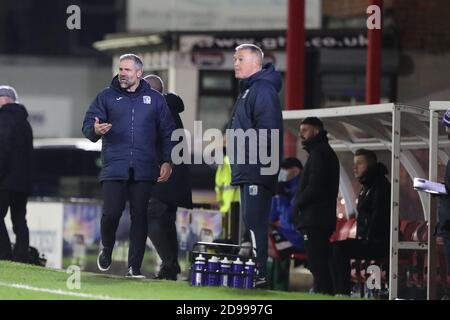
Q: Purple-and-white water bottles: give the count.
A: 5